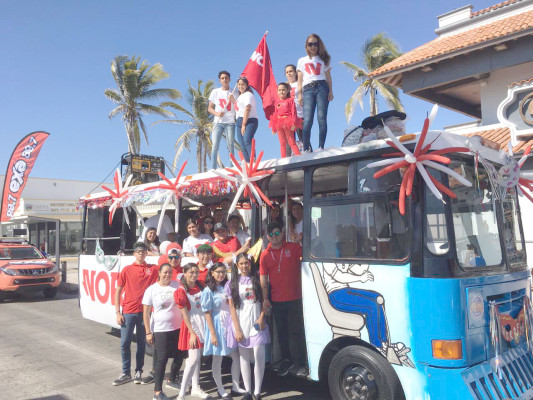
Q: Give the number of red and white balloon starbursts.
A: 5